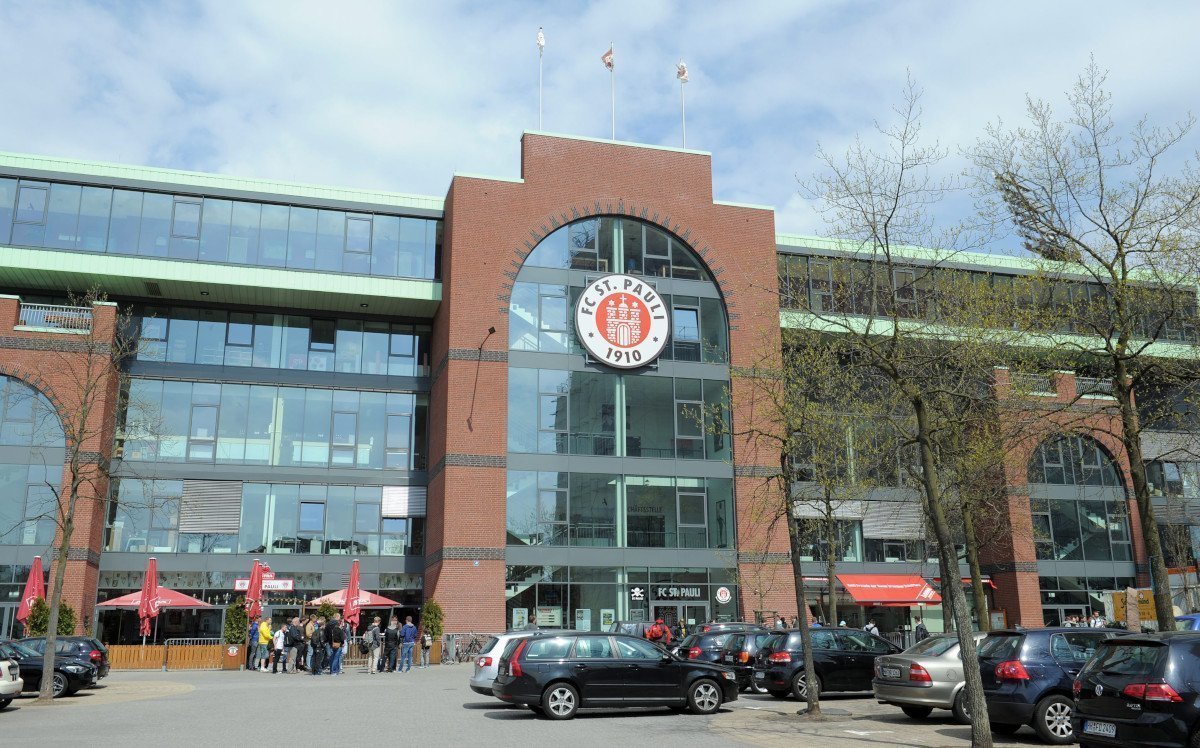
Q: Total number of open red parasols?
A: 2